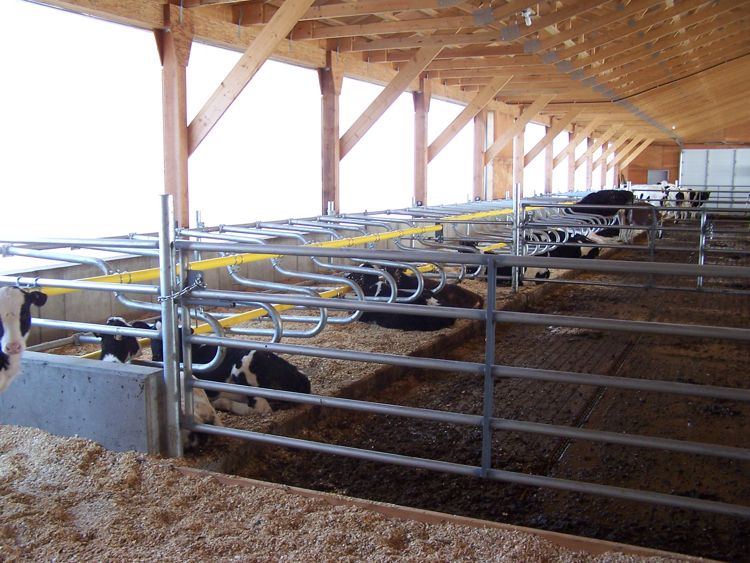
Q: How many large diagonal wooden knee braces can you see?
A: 10